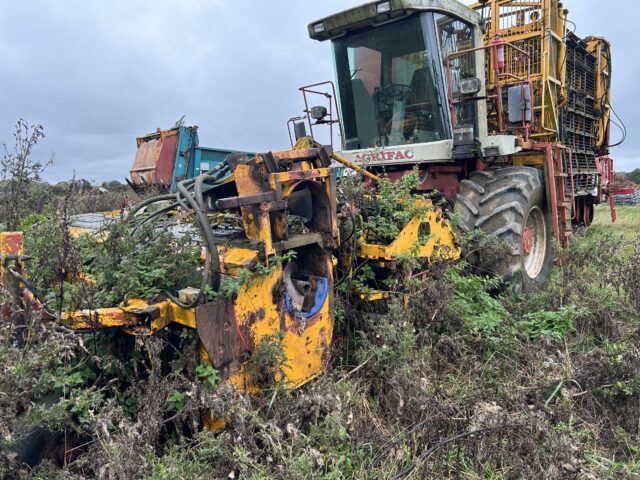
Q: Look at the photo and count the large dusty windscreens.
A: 1